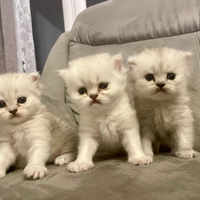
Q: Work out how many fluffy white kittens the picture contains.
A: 3